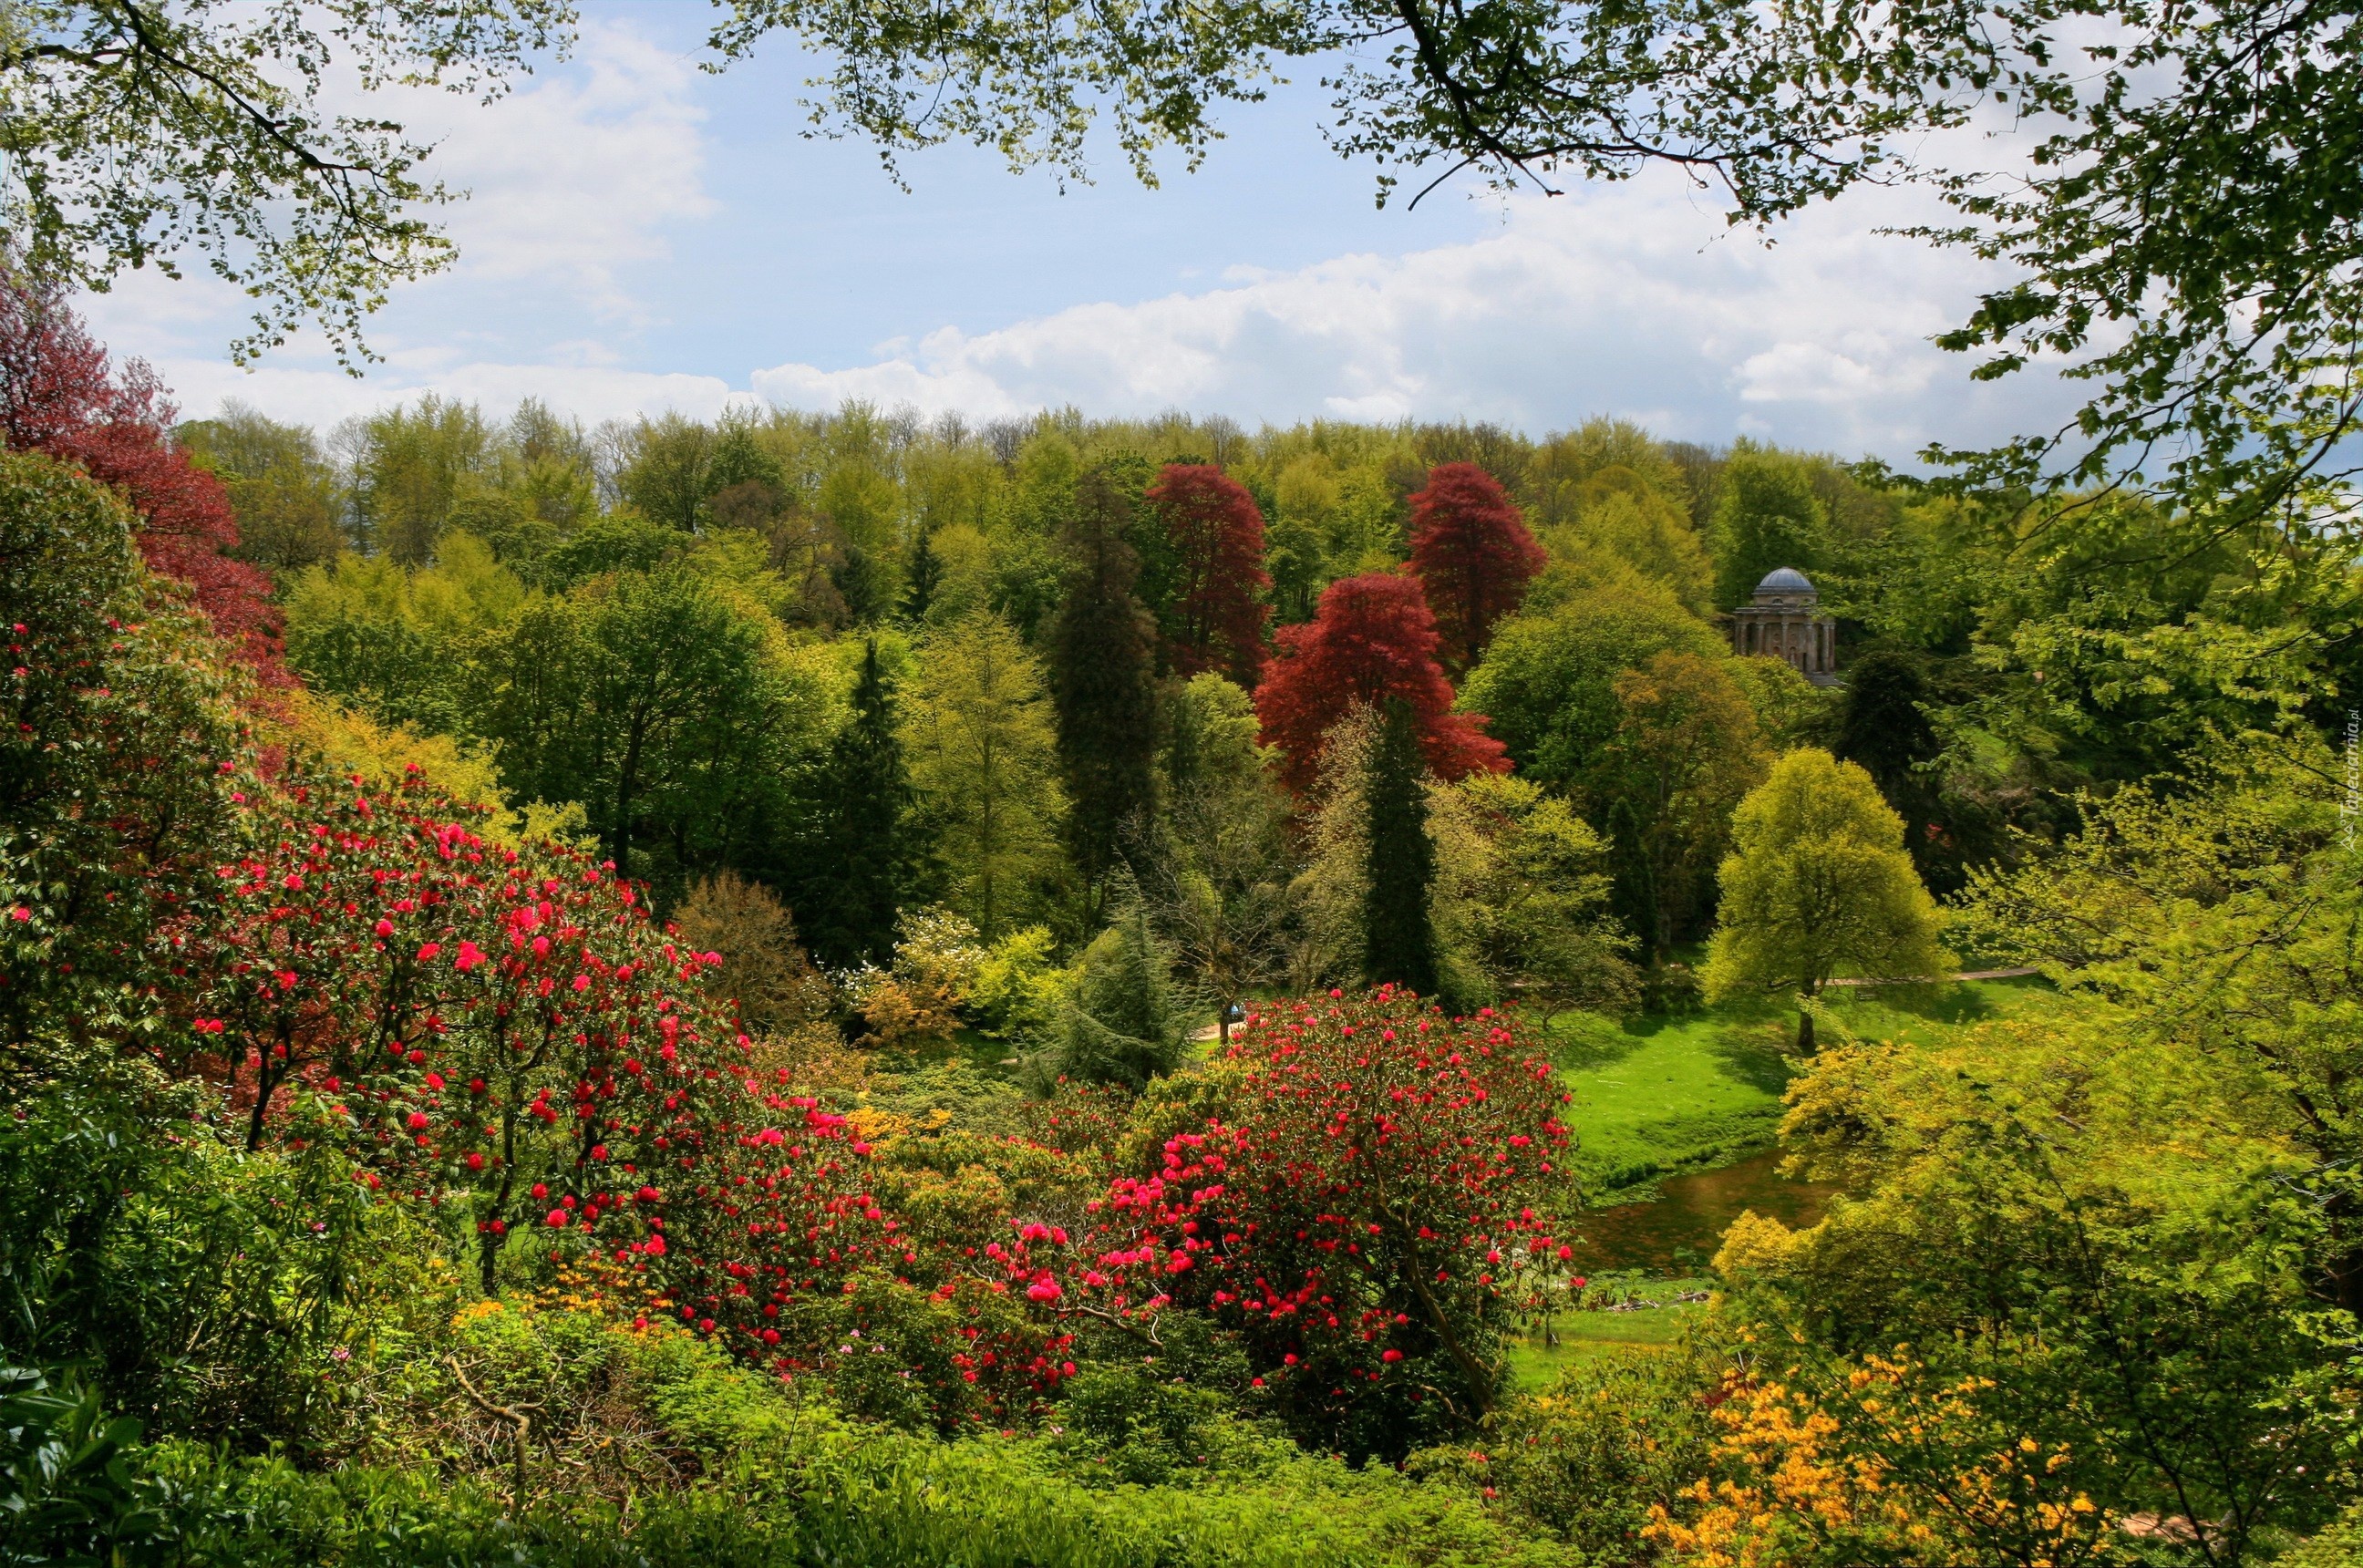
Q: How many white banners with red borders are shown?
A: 0